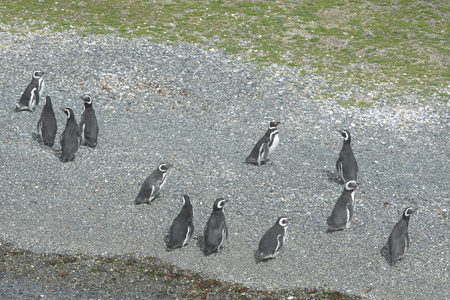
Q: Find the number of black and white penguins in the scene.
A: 12